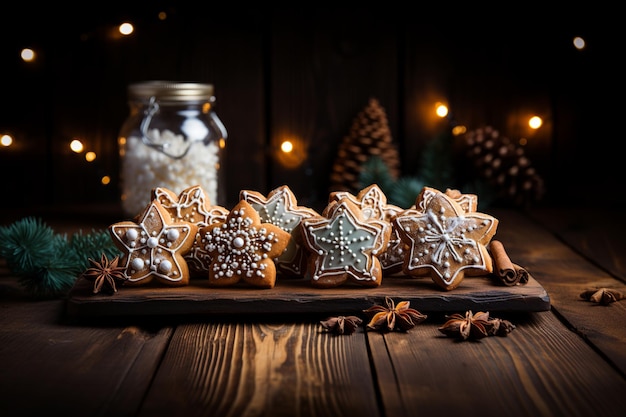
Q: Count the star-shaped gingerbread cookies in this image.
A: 8